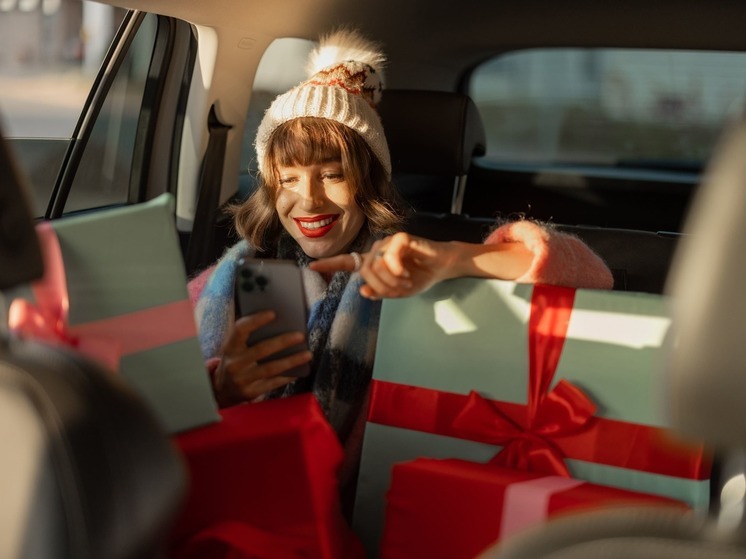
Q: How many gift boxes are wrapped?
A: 4